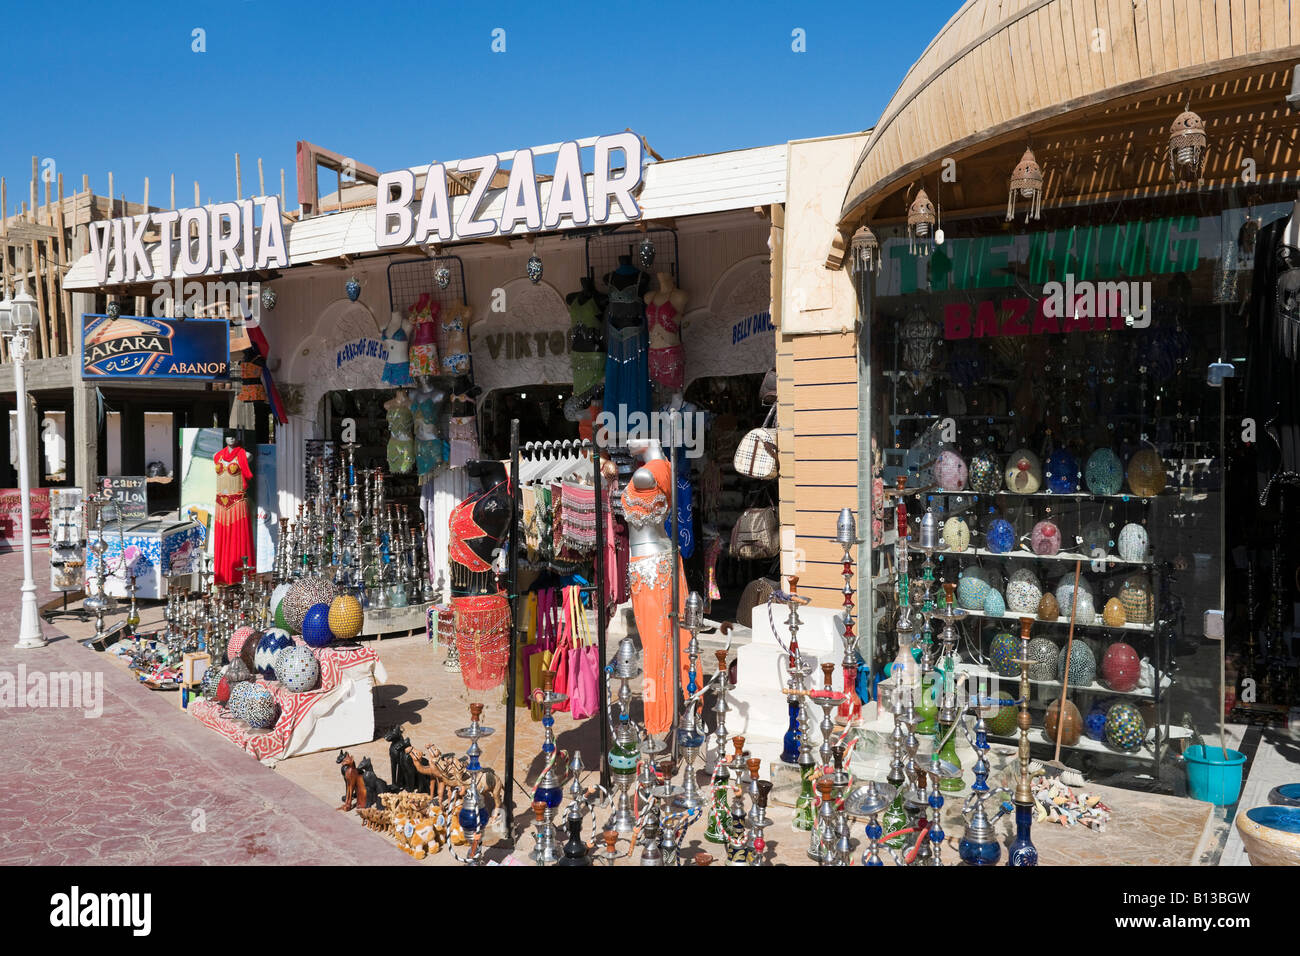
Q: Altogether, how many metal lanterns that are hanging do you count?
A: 4